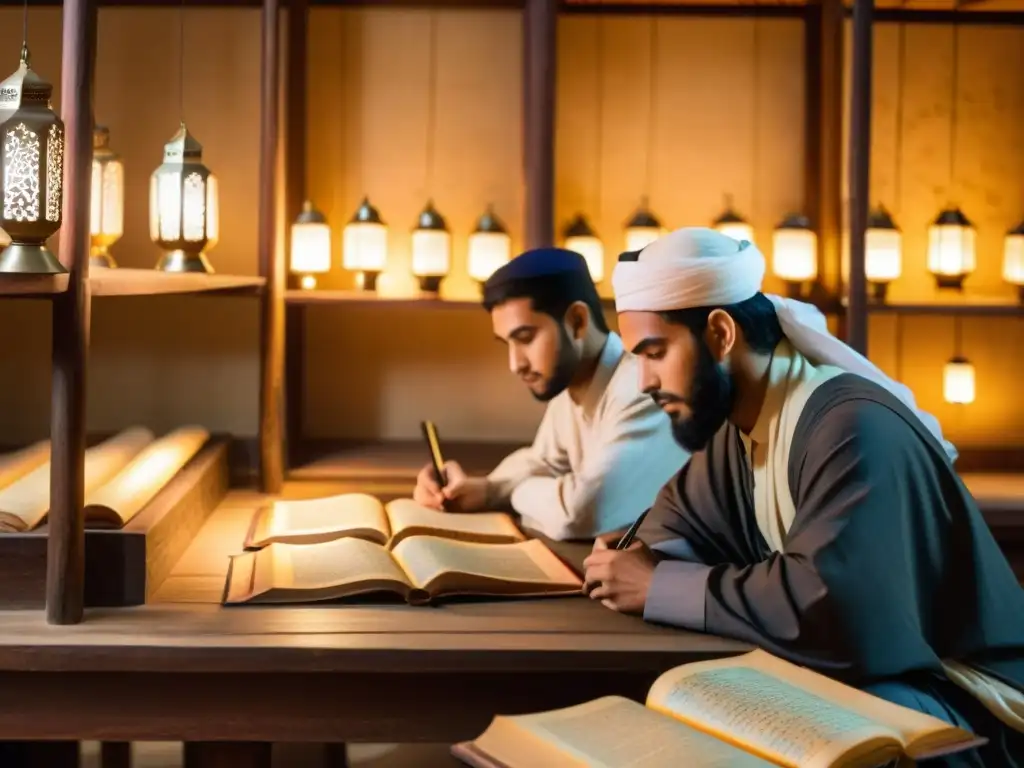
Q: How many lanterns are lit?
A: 15